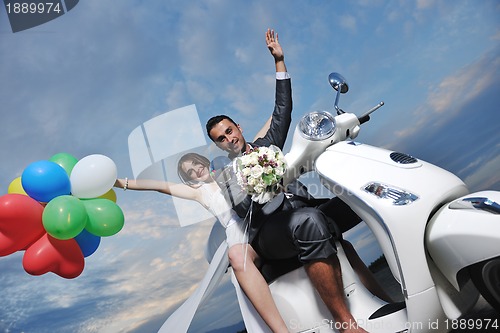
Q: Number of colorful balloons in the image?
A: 10